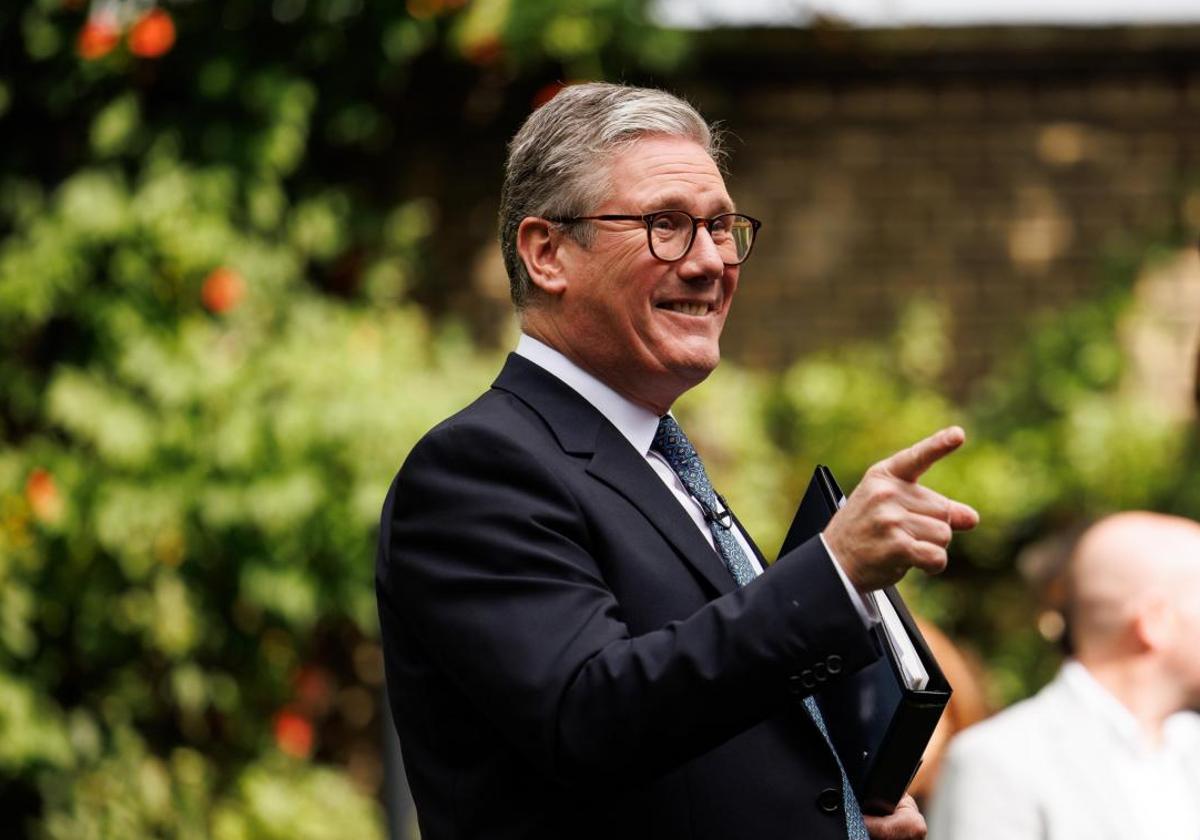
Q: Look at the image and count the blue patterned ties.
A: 1